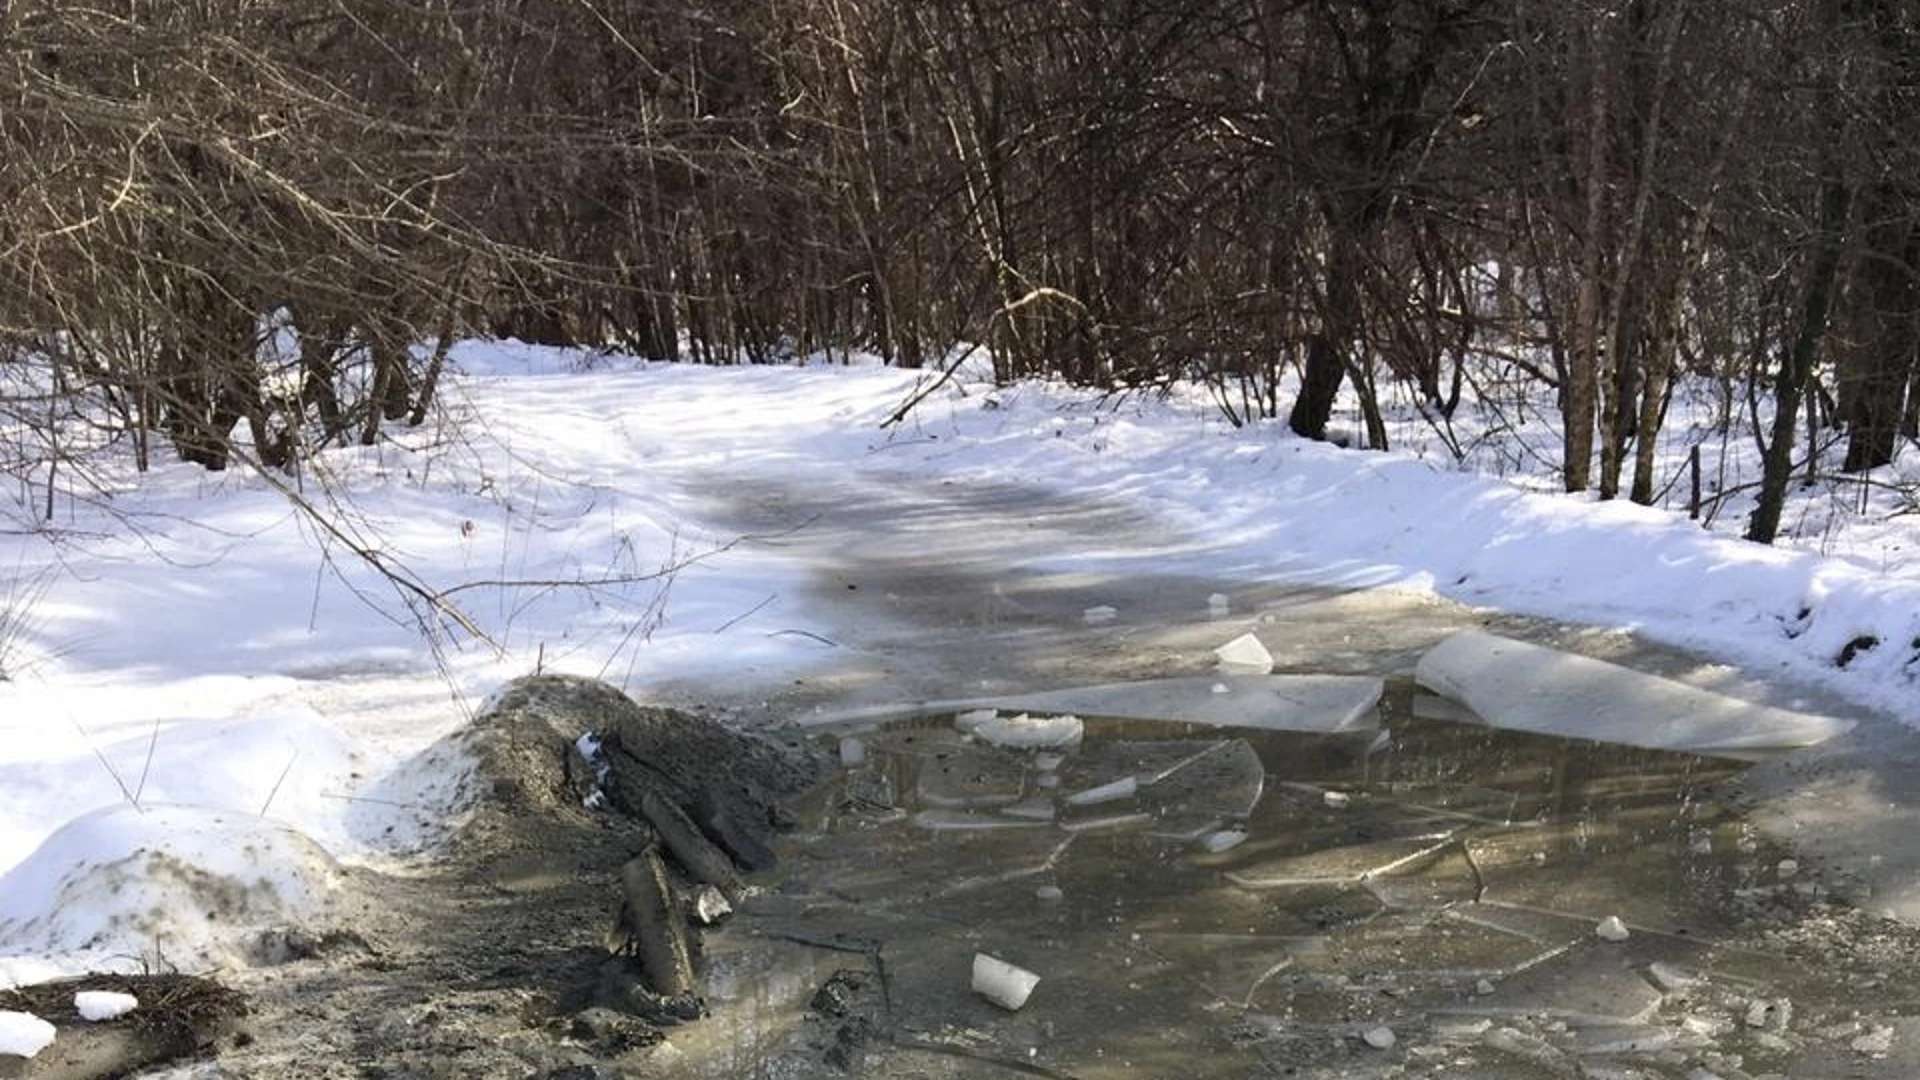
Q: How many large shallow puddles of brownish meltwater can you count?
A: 1